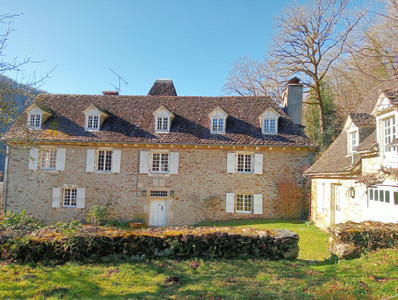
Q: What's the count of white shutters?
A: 12